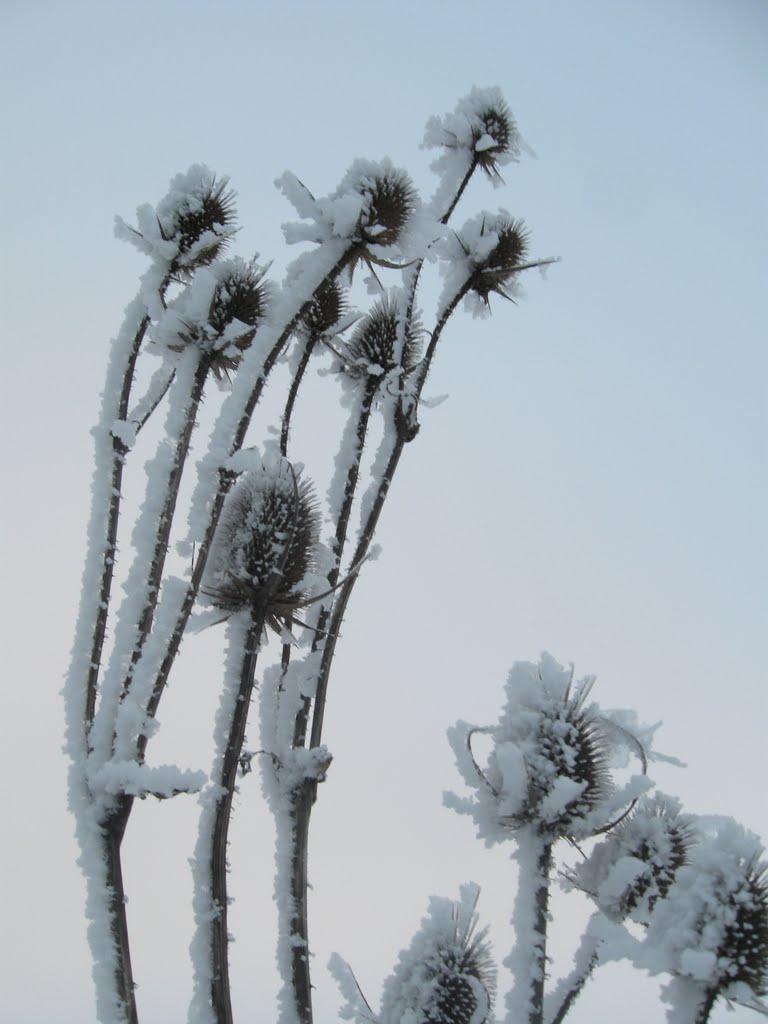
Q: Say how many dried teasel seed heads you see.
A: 12